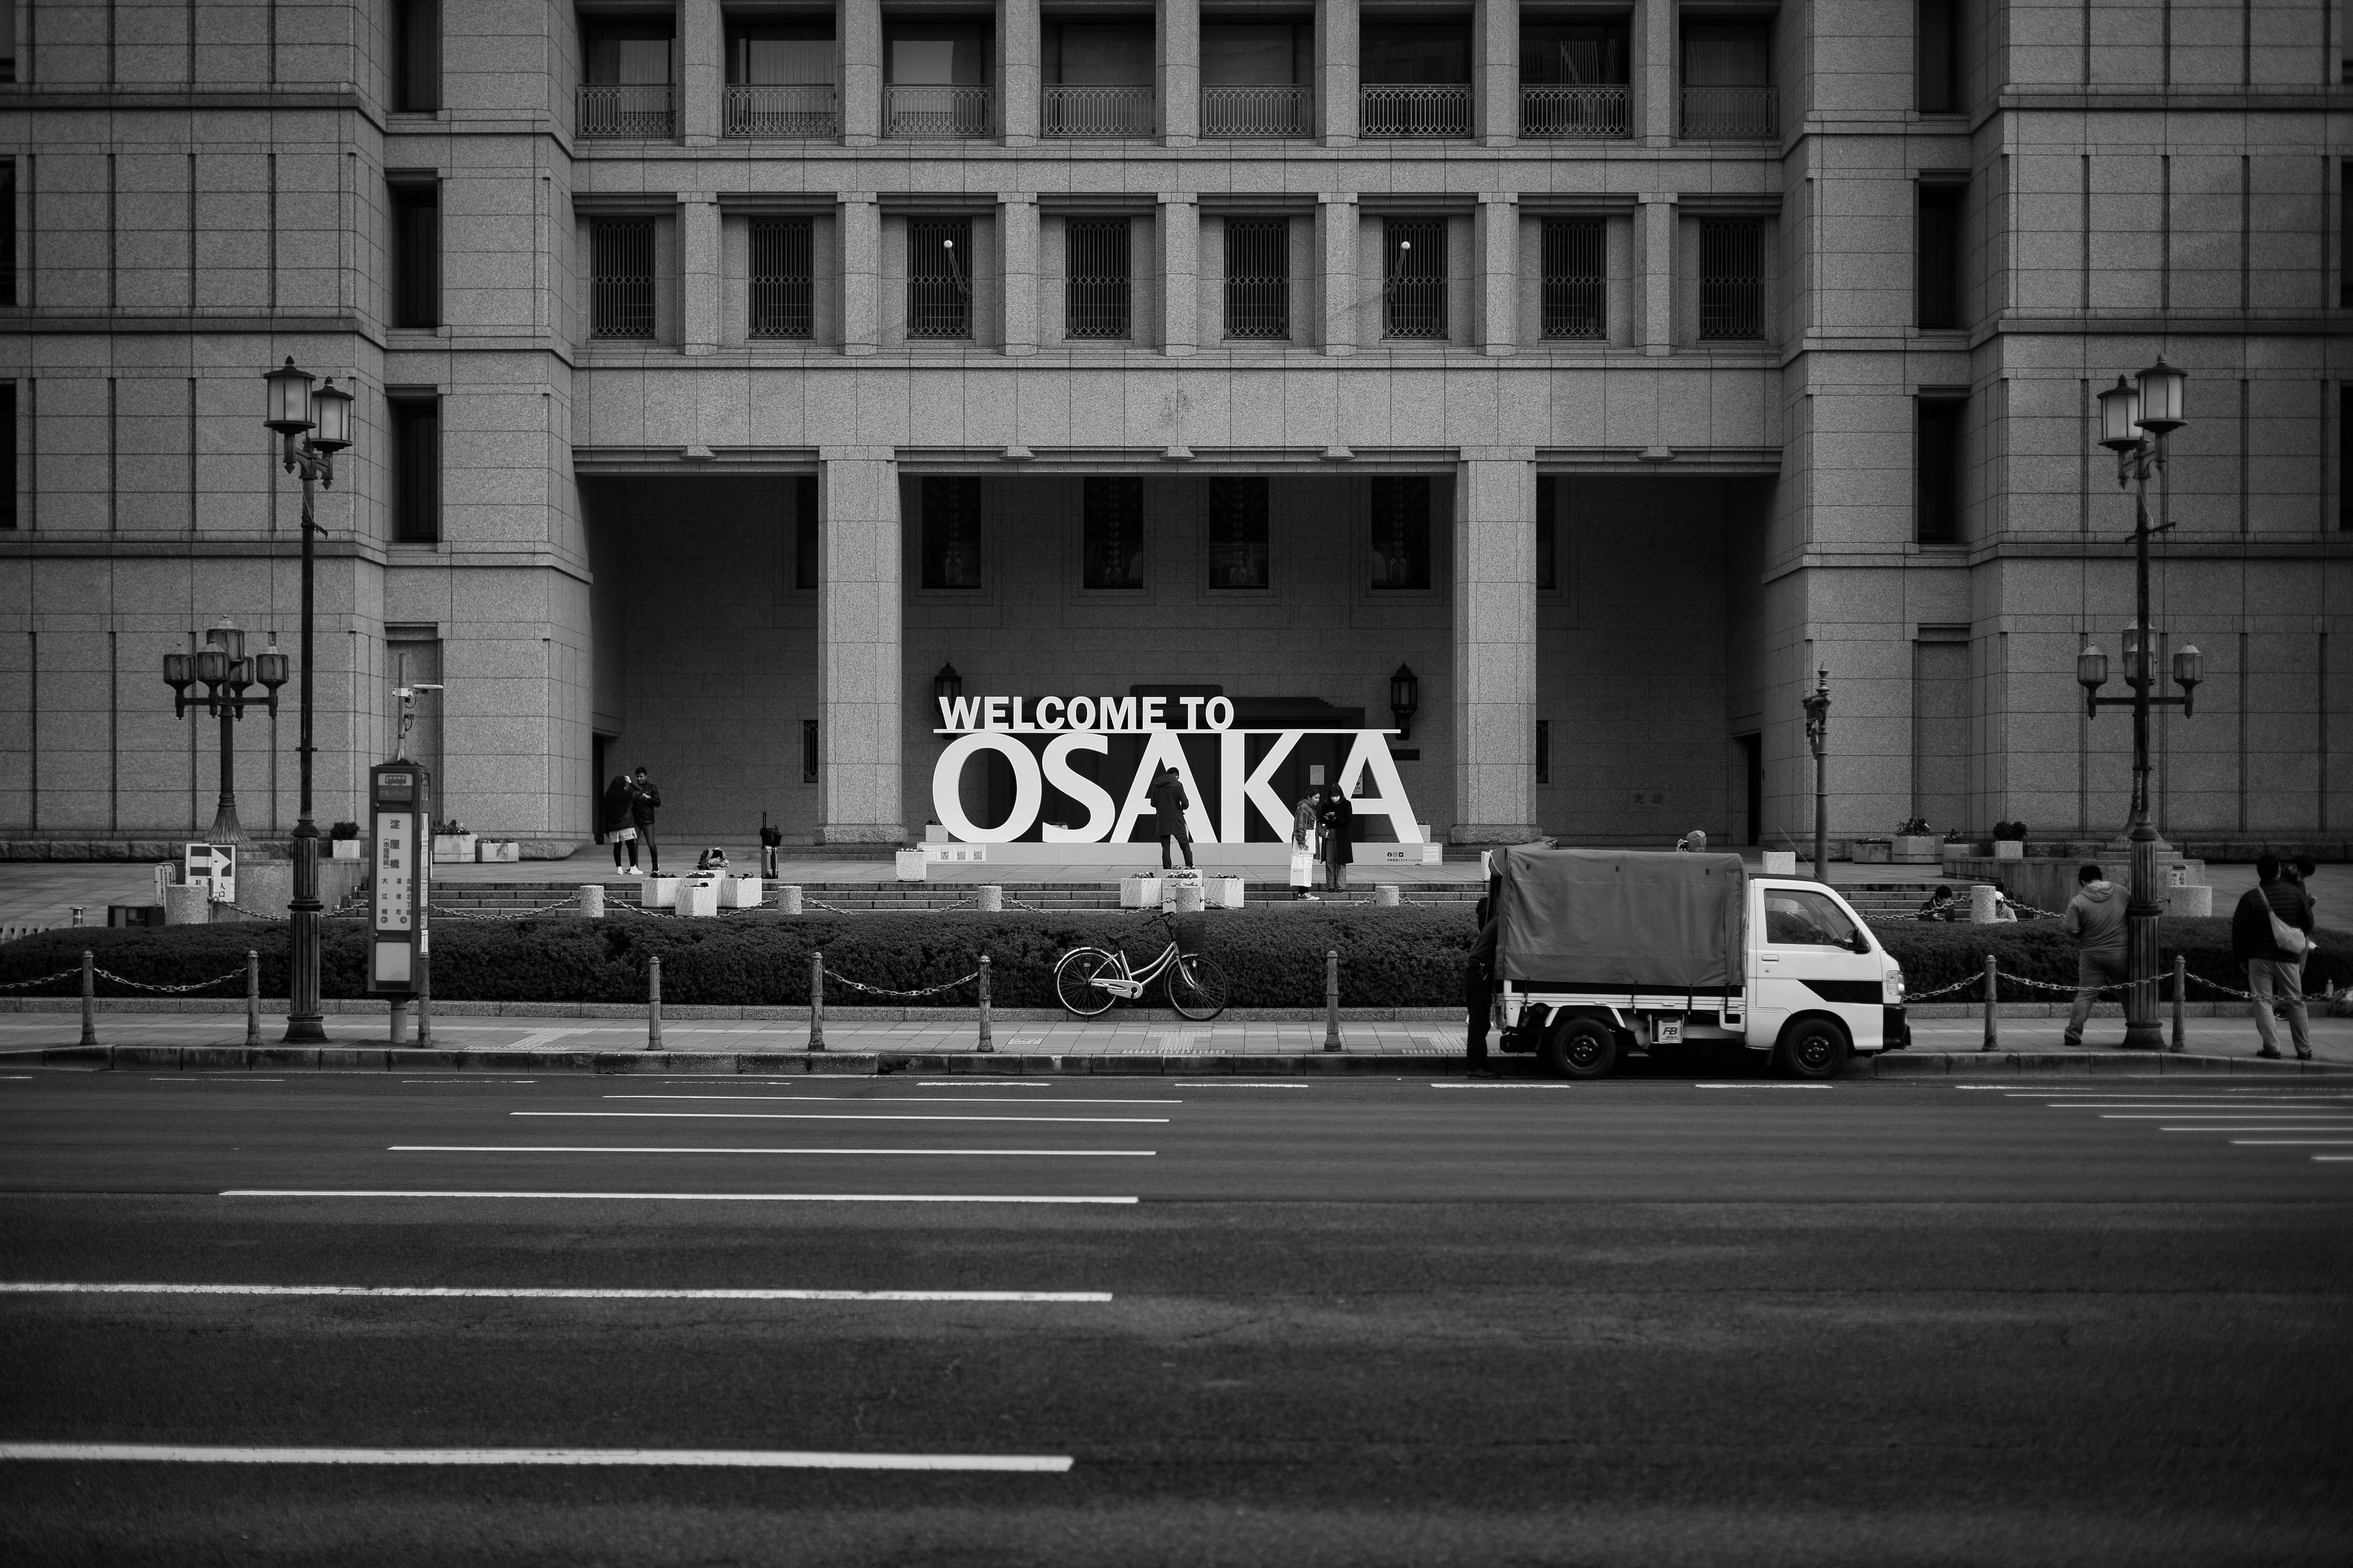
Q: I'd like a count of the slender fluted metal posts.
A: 9